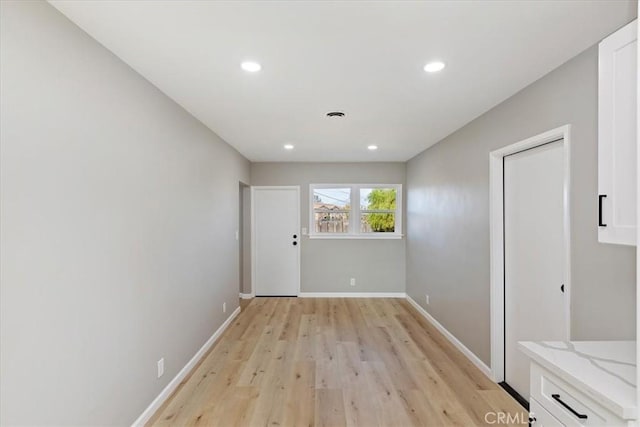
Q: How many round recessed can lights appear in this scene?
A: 4